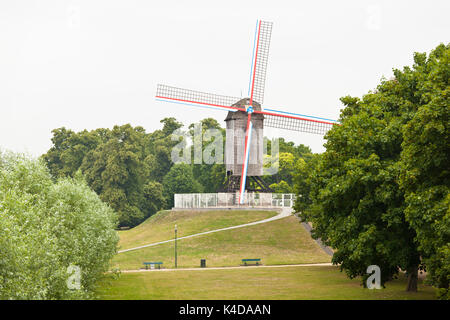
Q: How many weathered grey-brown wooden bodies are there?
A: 1